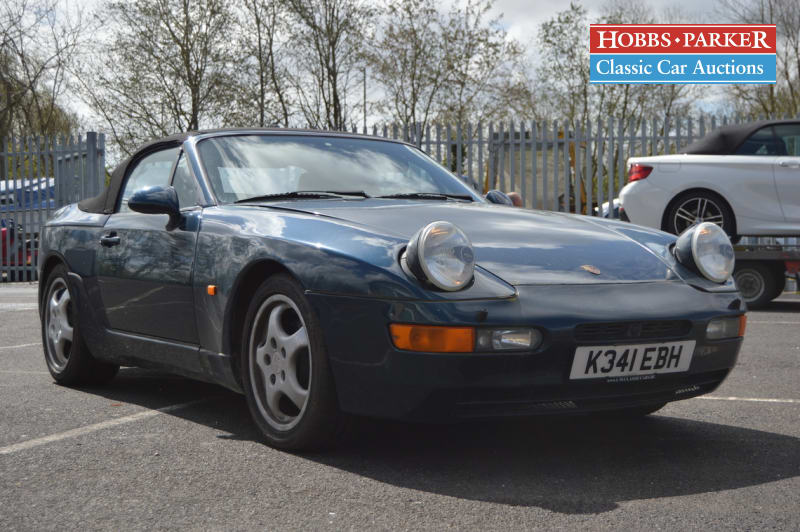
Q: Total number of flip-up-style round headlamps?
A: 2